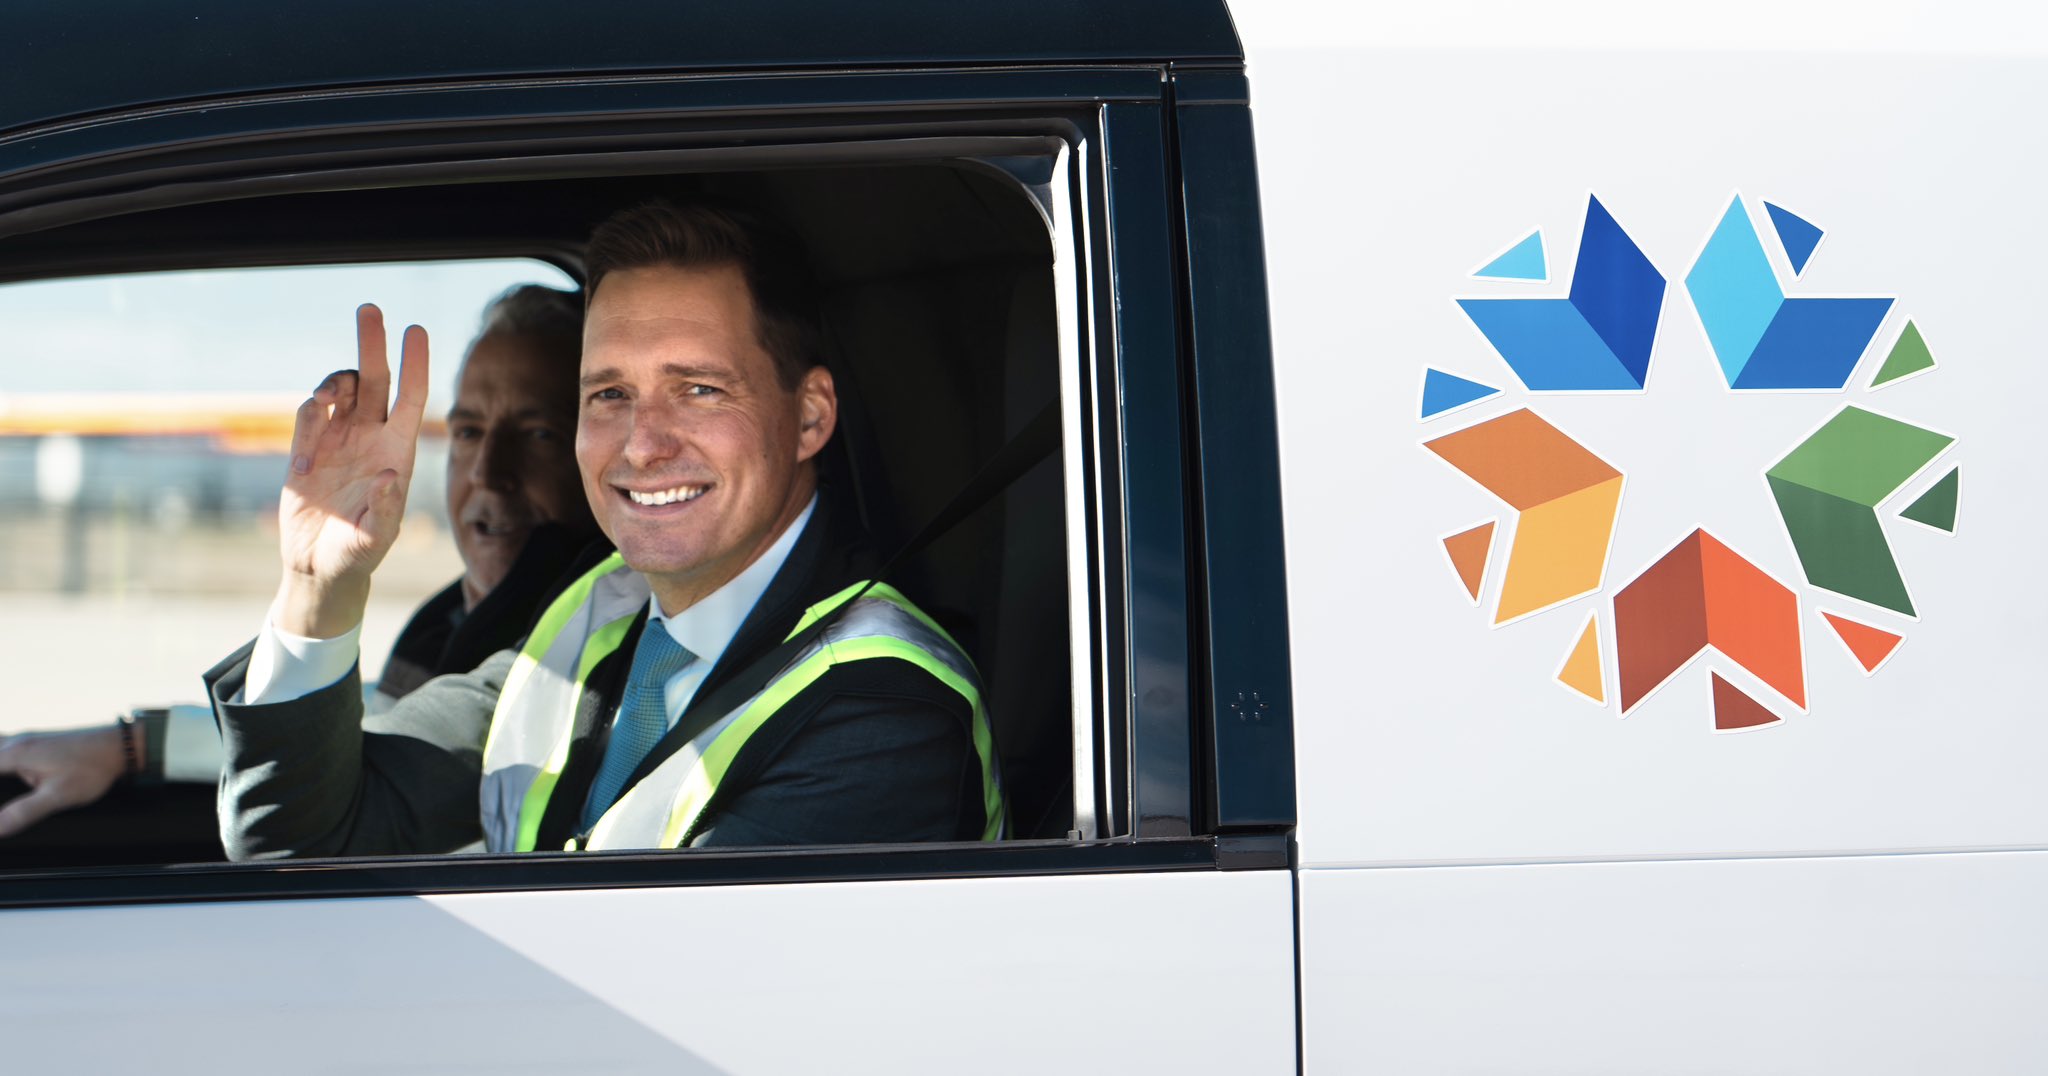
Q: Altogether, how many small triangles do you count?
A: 9